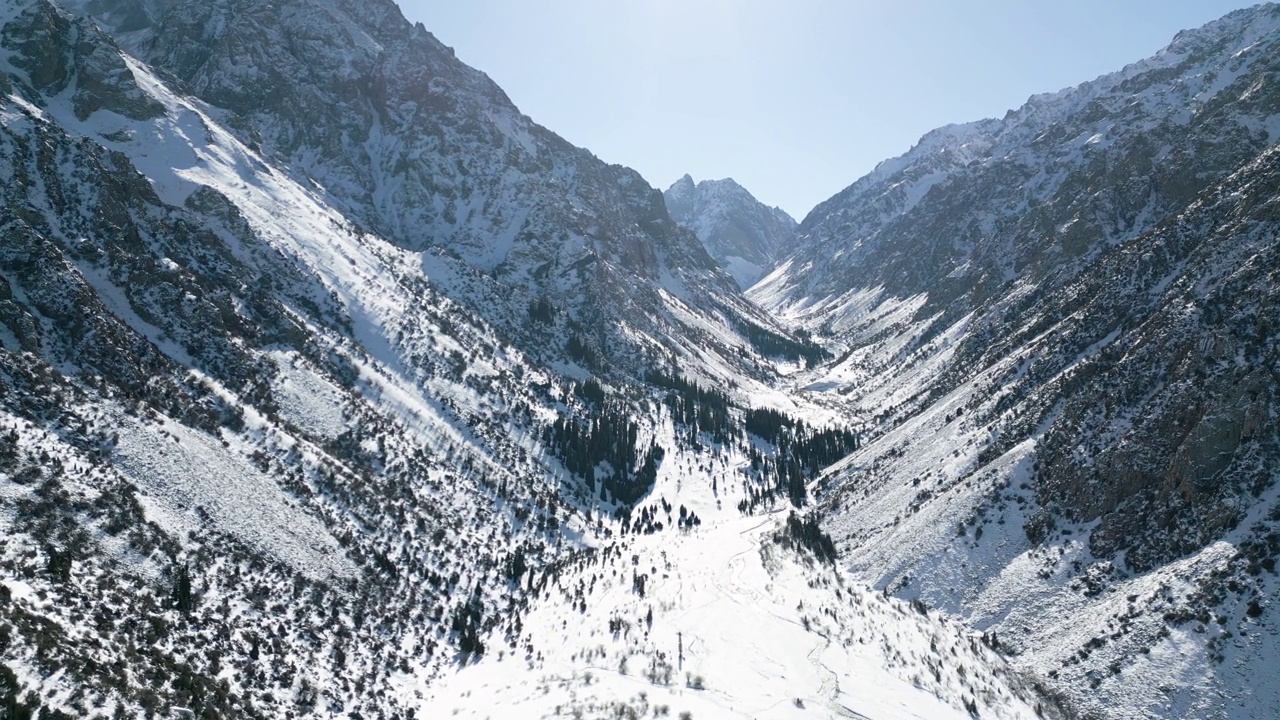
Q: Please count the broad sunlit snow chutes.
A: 1